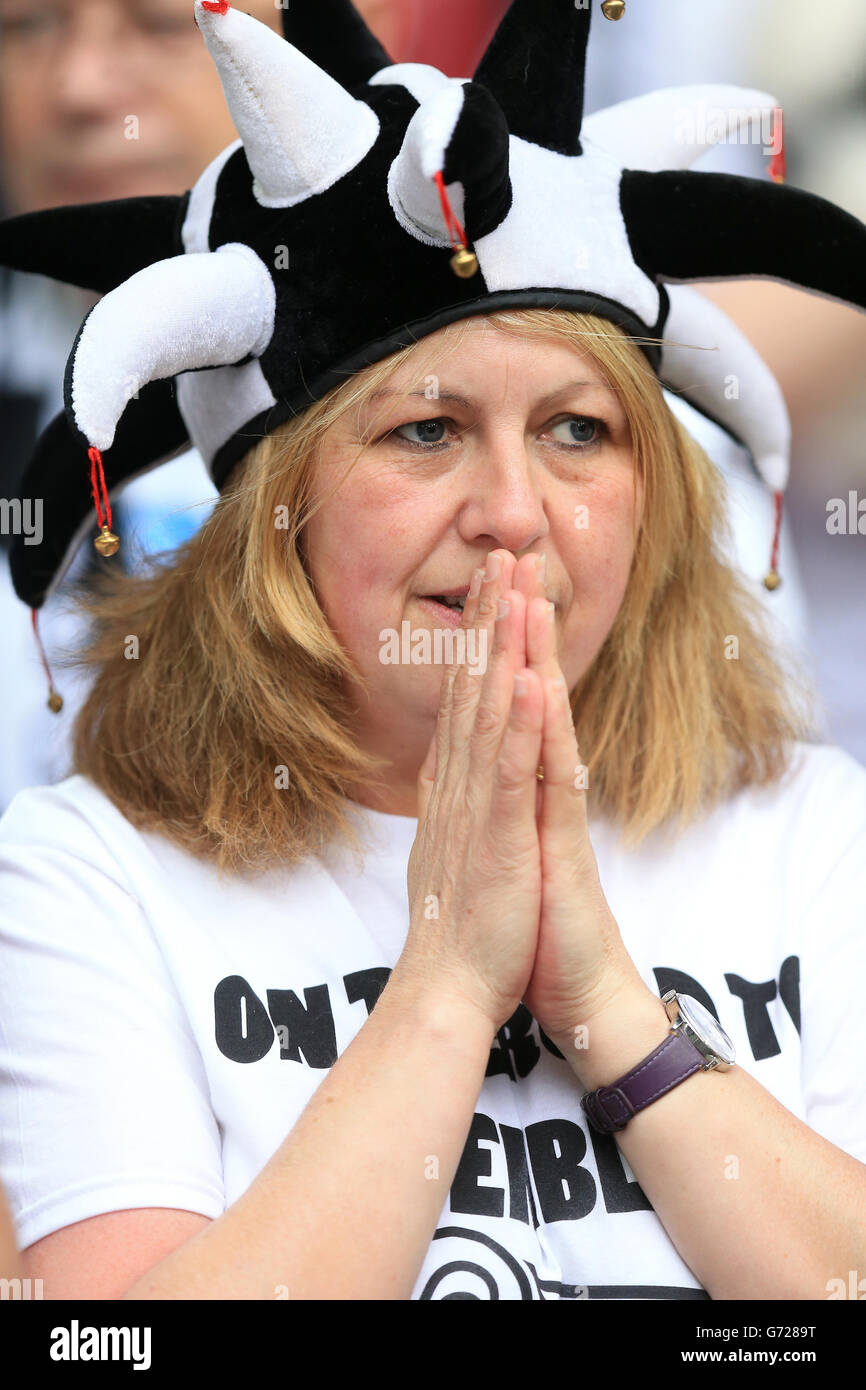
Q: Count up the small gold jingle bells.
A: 5